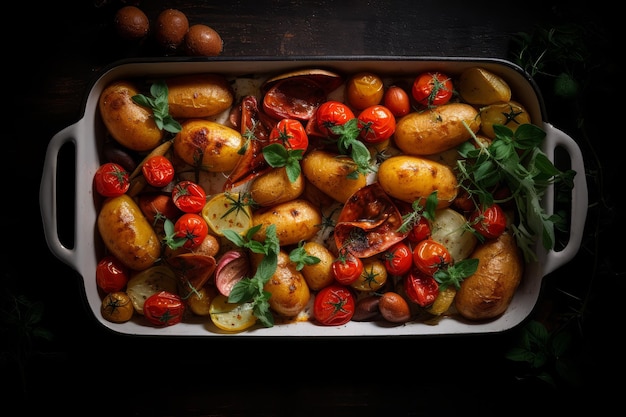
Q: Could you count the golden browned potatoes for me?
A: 12